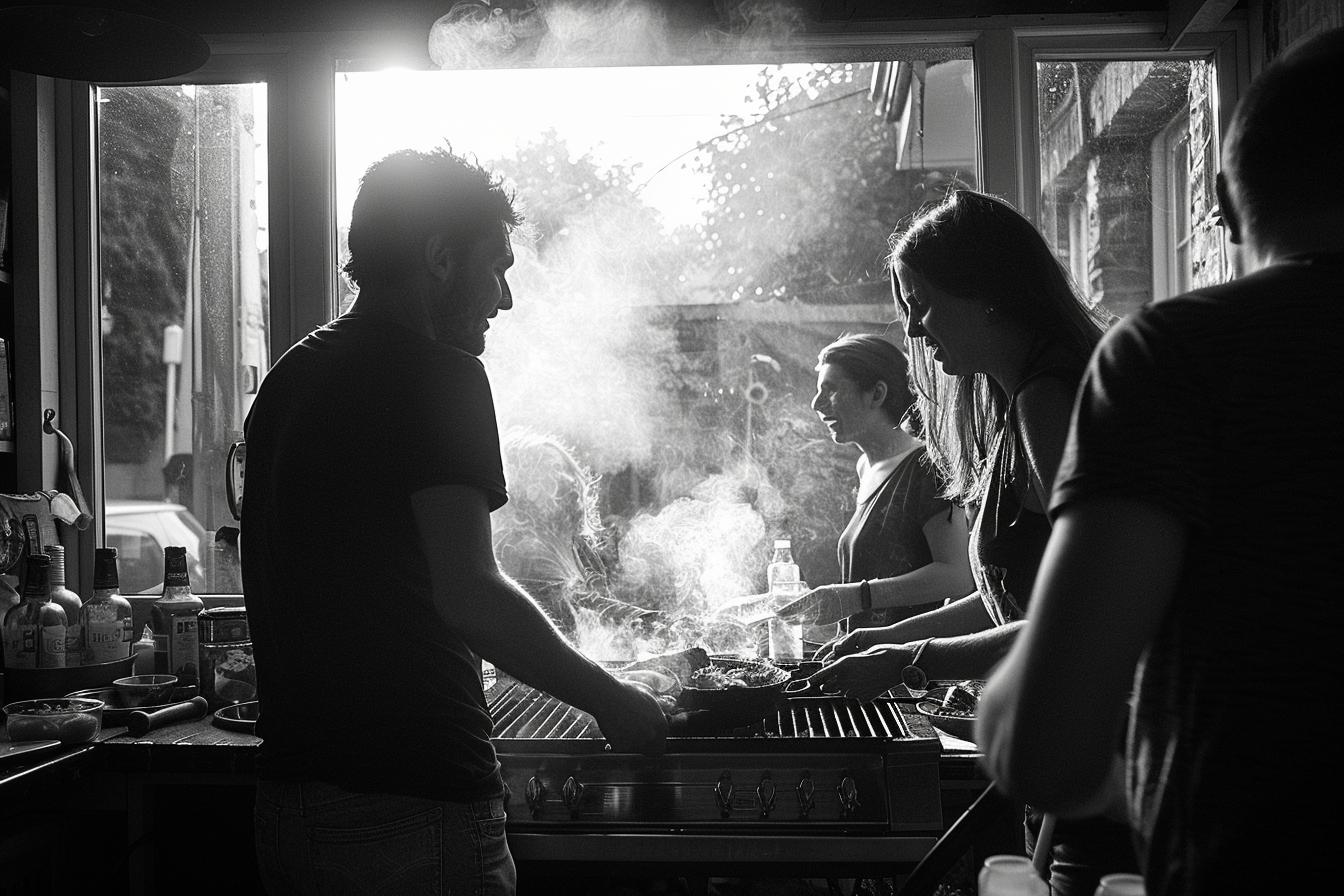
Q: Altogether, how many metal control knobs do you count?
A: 6